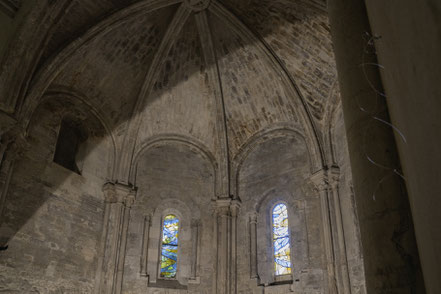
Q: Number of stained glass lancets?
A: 2